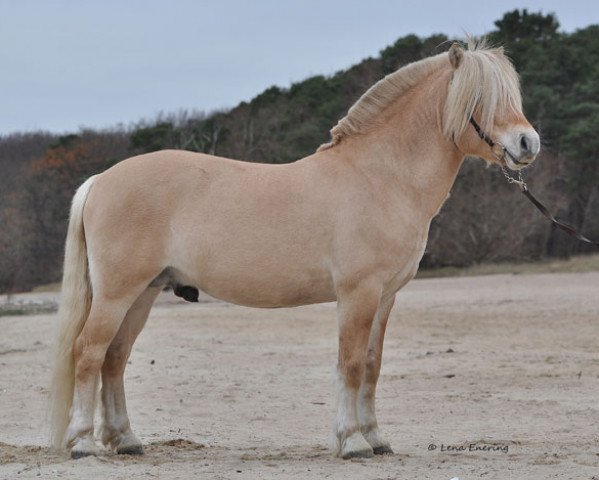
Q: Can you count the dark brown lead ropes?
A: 1